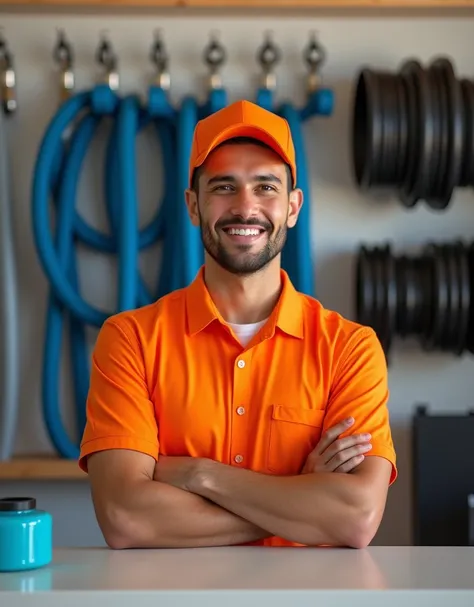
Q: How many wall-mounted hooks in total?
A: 7